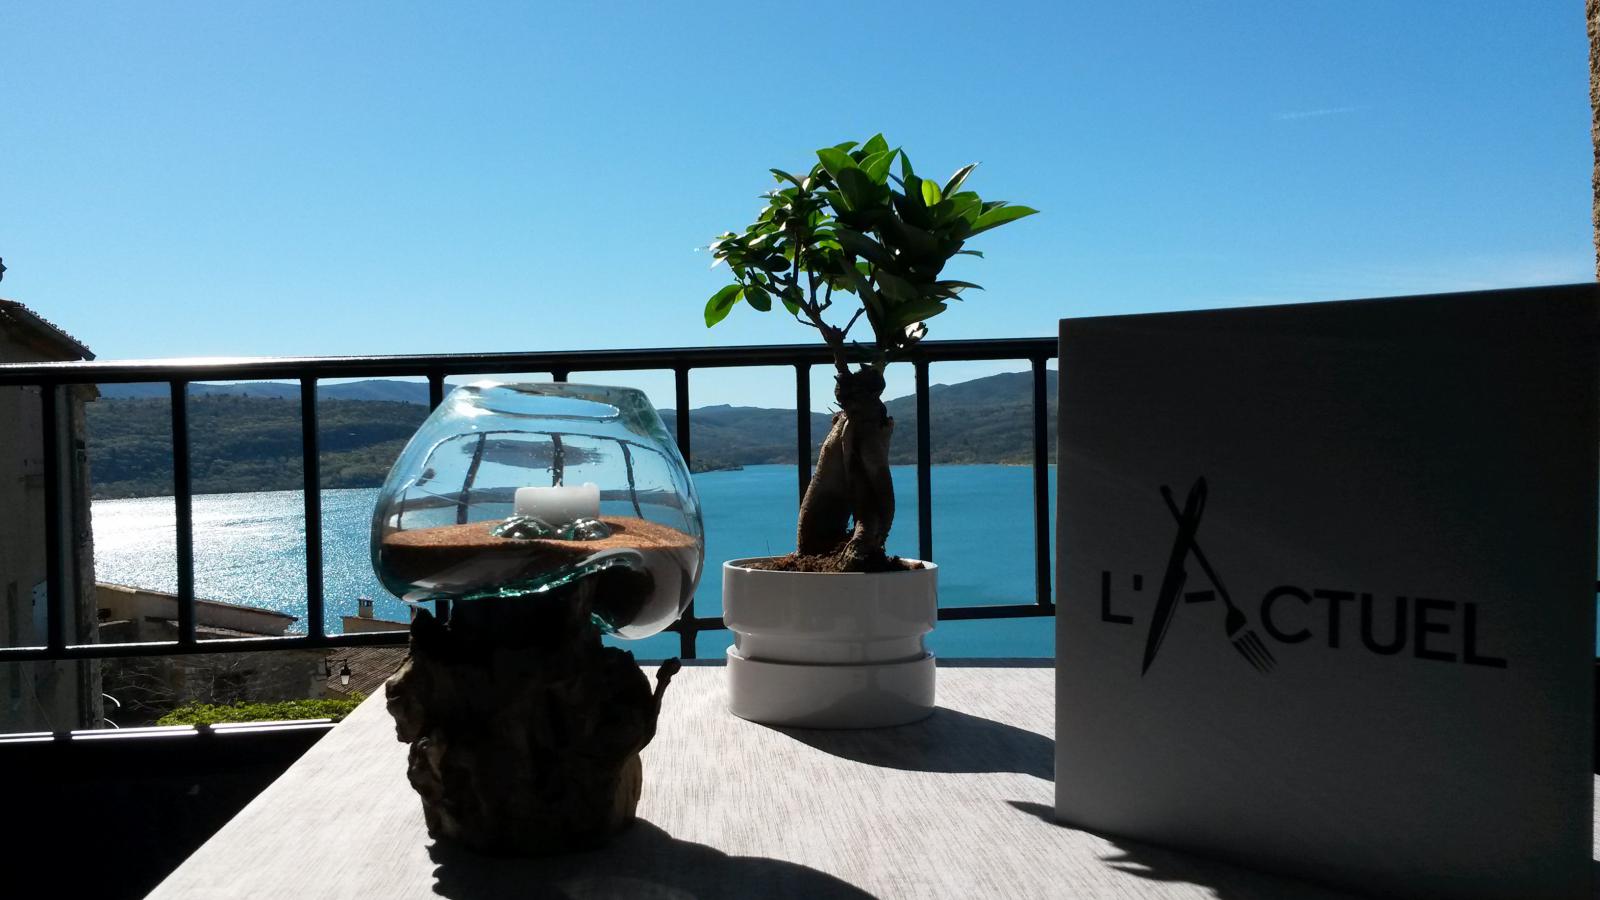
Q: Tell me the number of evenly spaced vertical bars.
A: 9